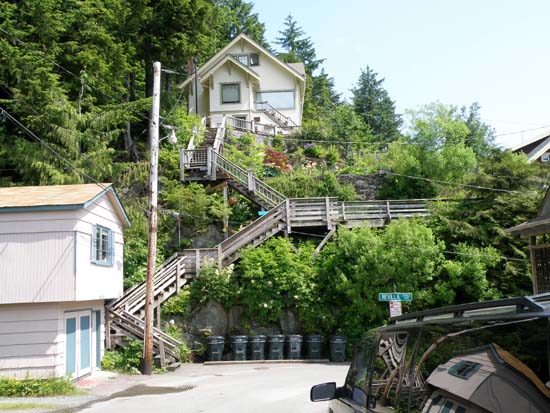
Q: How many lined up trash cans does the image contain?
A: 7